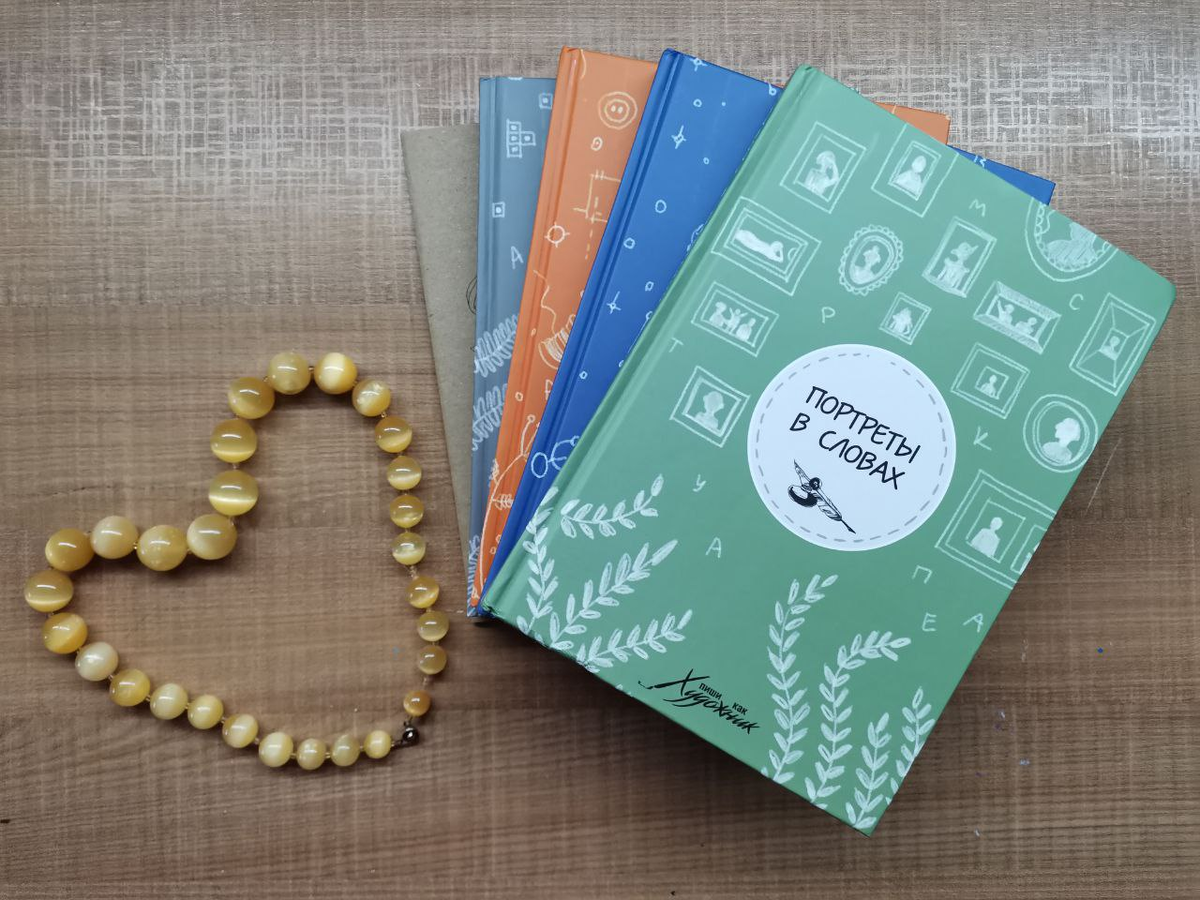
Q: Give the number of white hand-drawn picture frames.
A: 14